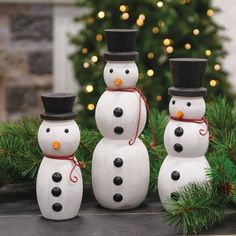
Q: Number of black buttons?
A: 12